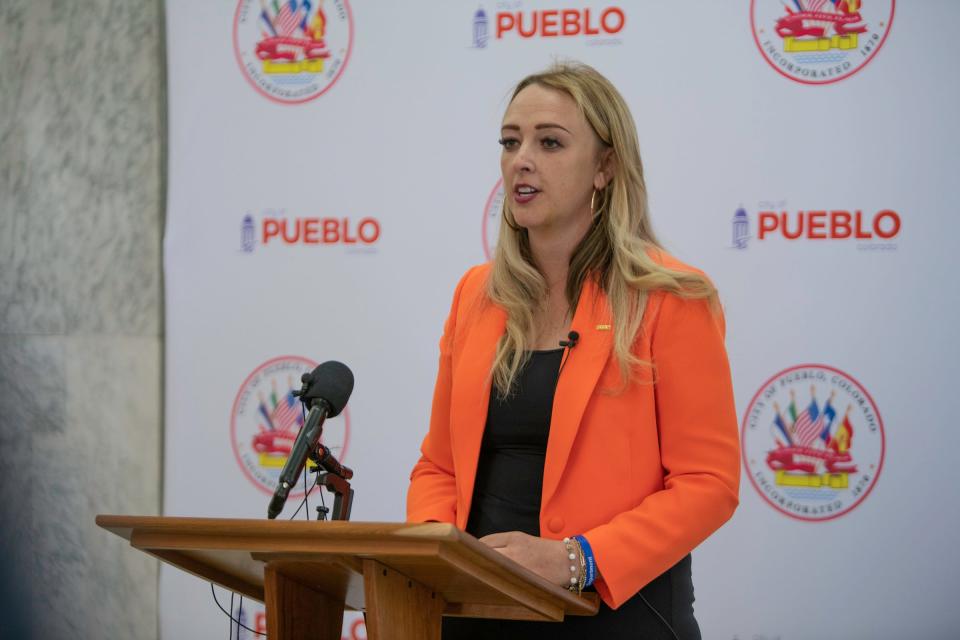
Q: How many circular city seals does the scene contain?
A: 5